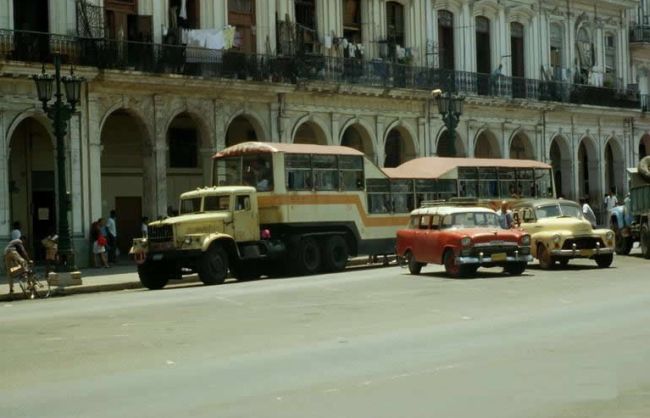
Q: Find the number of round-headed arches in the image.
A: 14